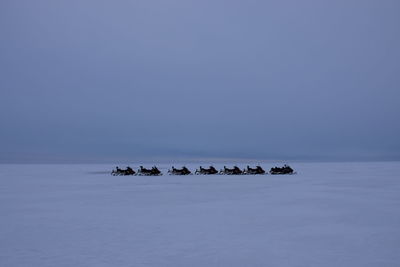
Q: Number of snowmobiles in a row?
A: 7